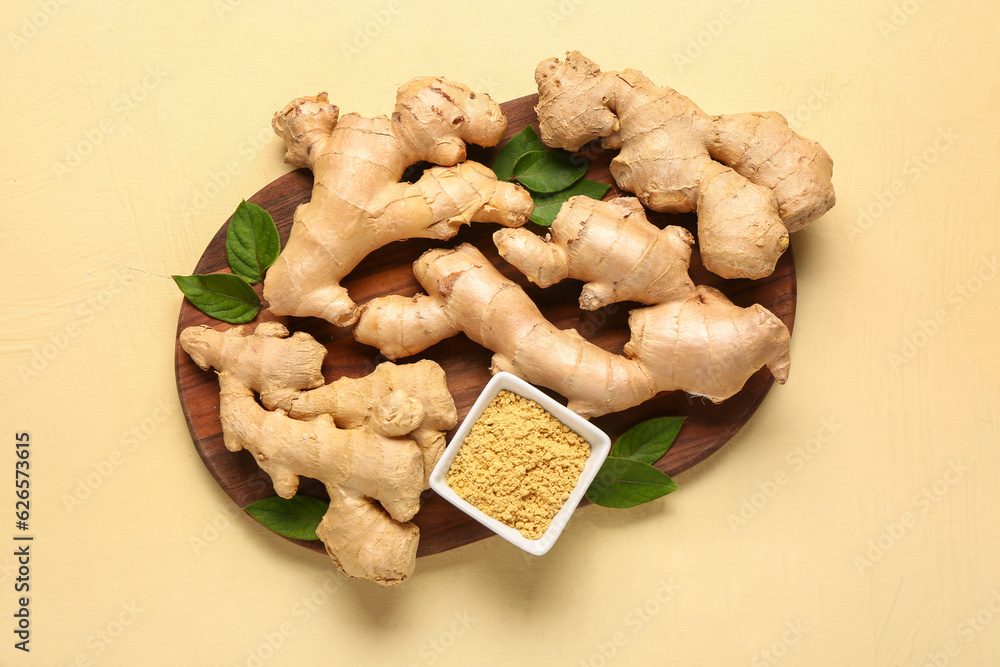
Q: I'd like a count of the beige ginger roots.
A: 4